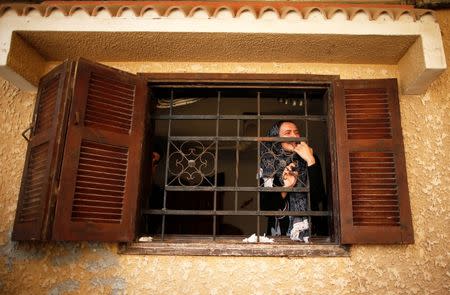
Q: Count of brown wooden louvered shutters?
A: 3